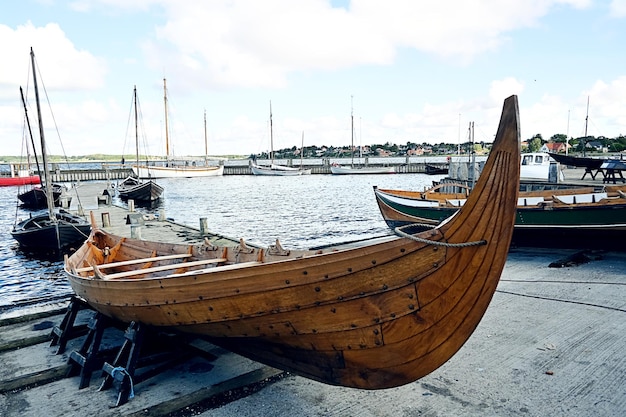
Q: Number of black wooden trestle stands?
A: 3